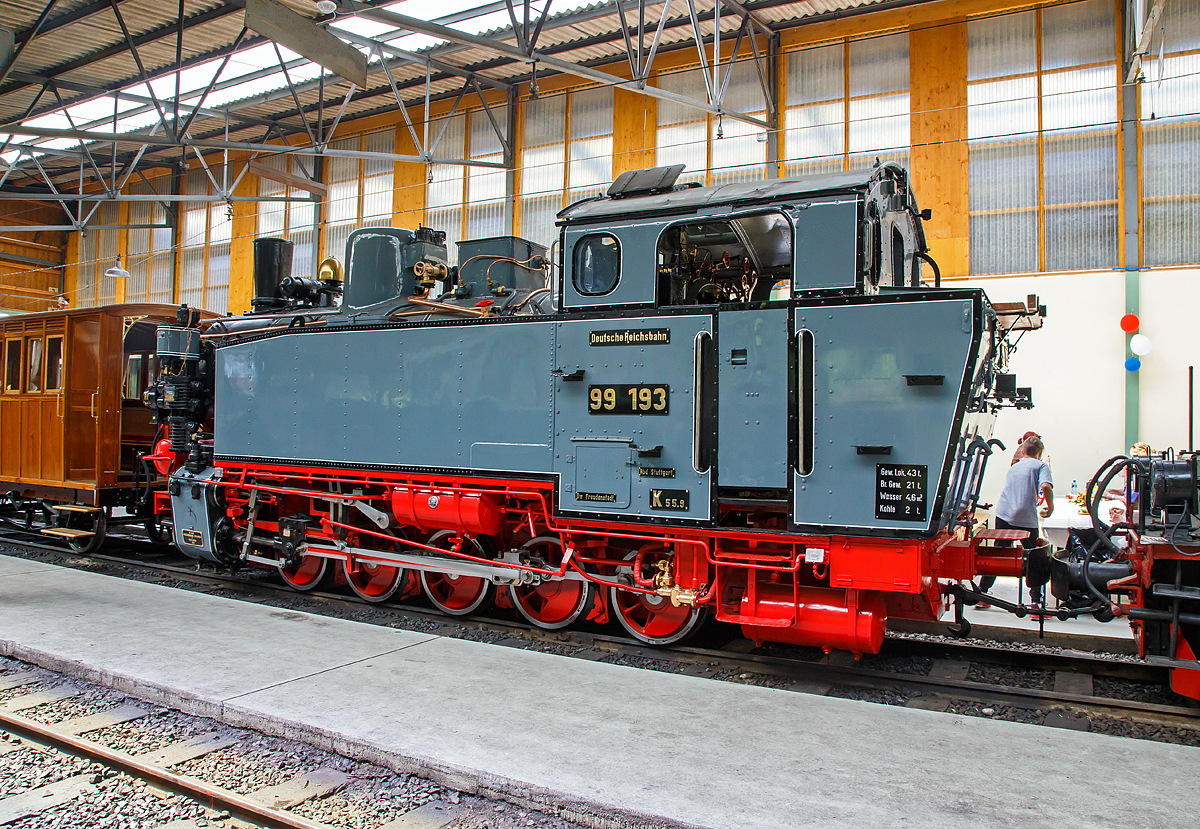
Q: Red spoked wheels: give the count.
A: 5